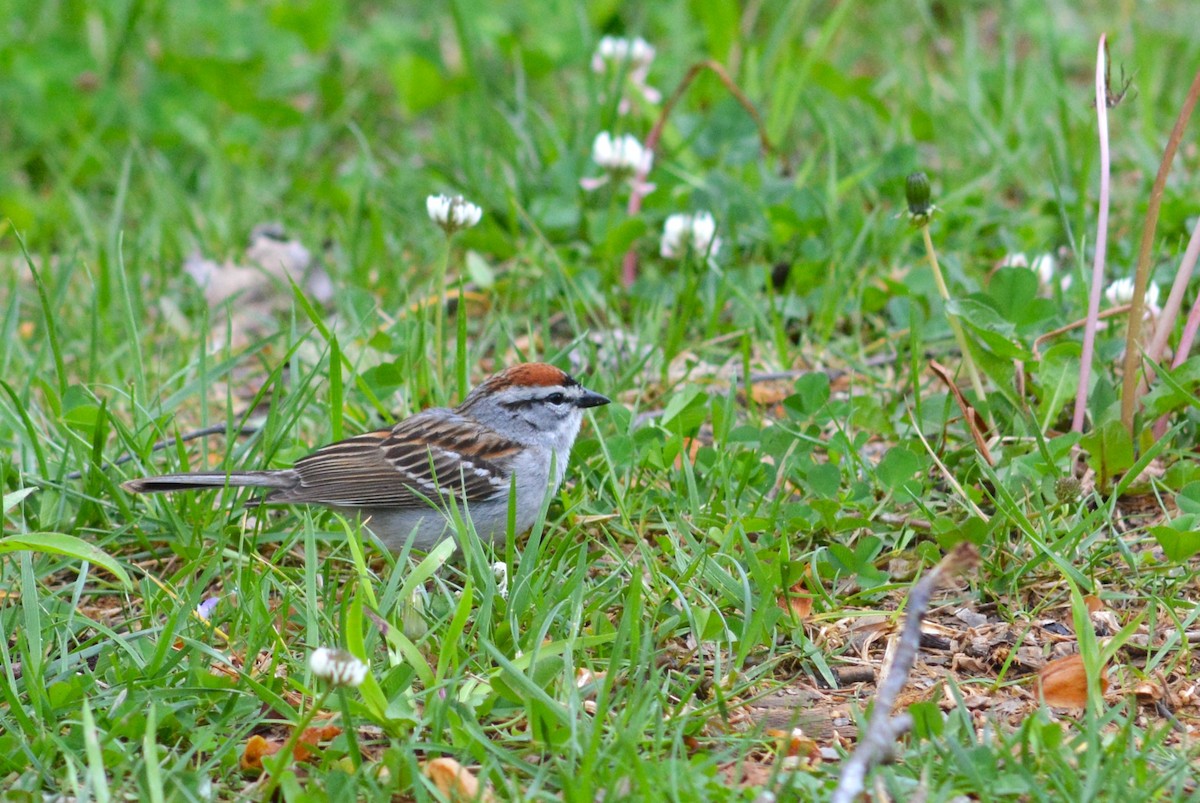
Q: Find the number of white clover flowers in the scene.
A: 7